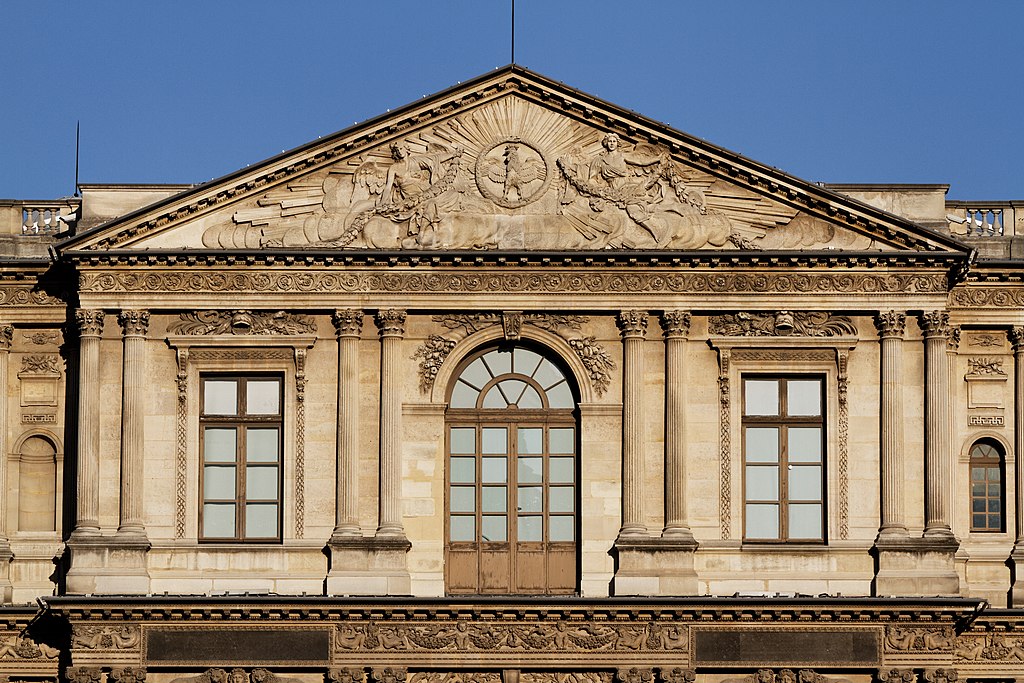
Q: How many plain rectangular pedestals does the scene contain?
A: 4